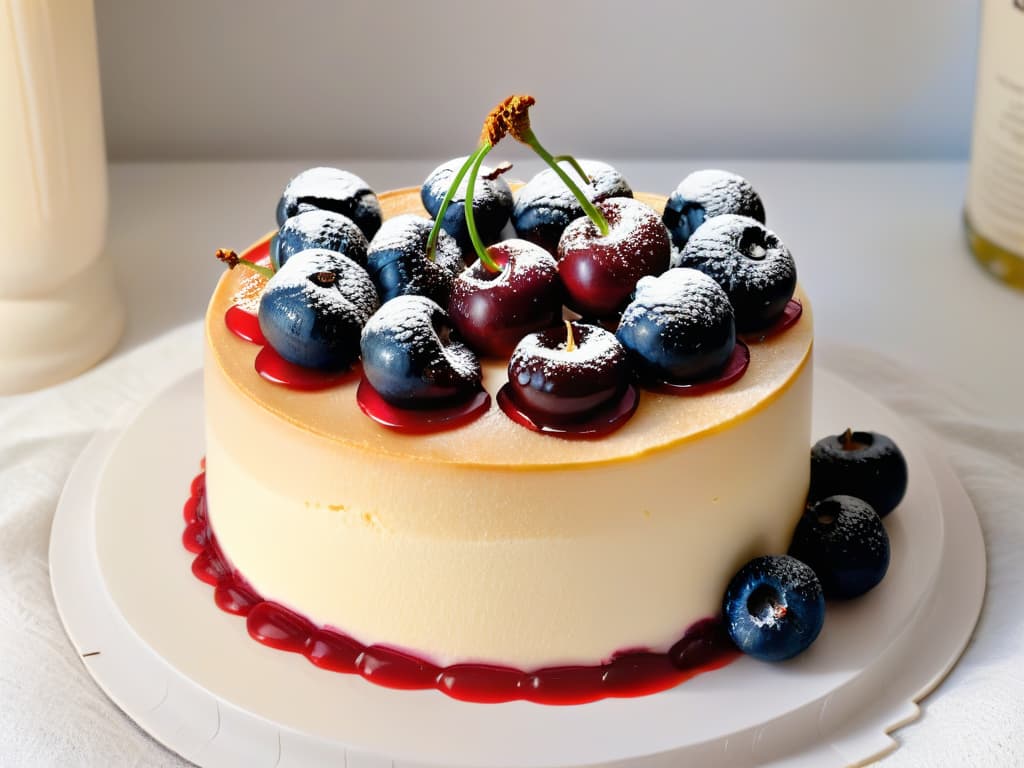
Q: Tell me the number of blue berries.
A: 13